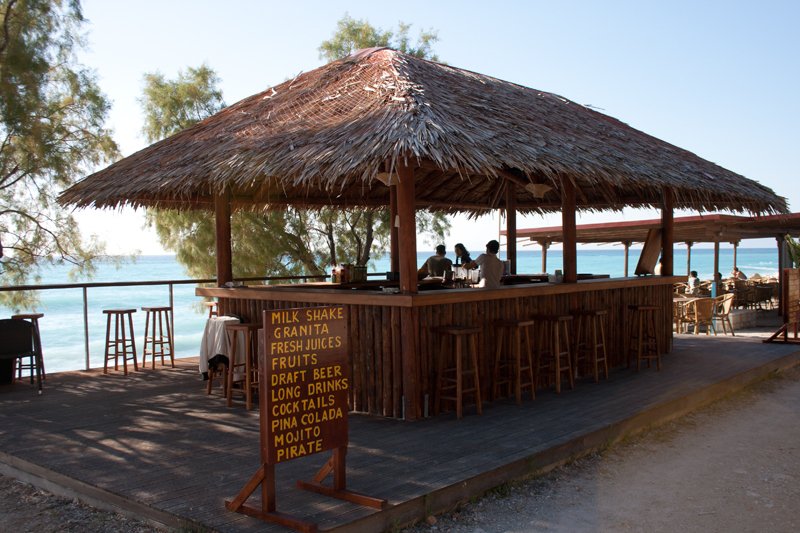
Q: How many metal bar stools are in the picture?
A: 0